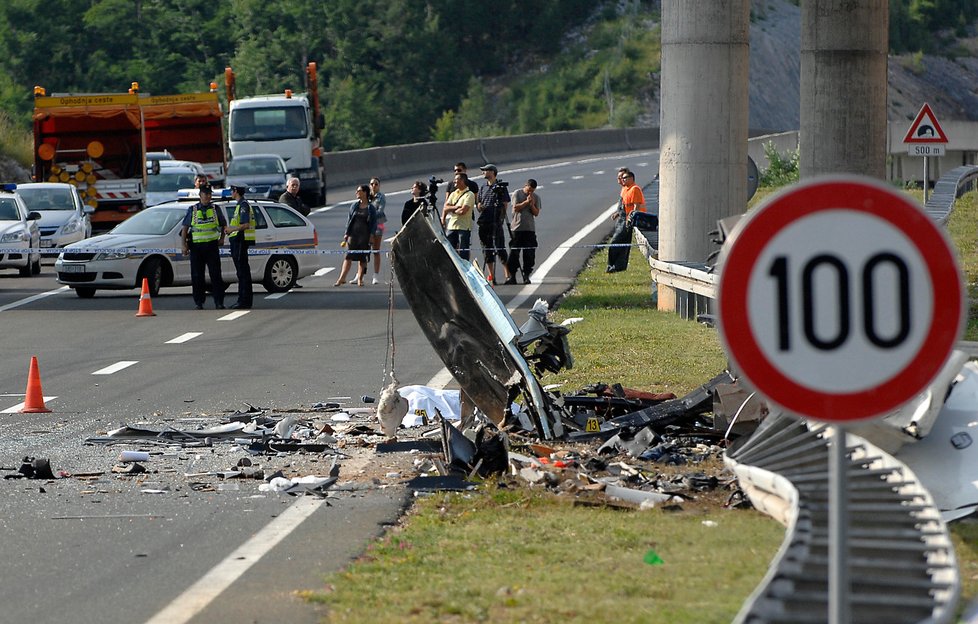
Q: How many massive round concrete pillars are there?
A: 2